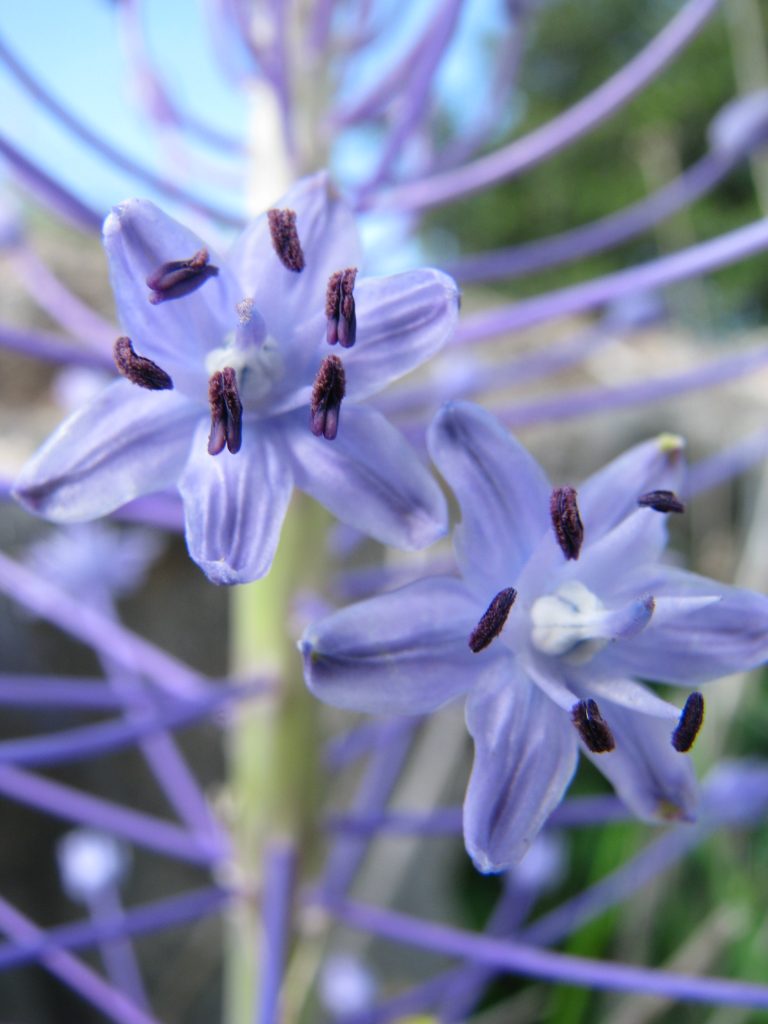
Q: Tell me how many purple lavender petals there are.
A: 12